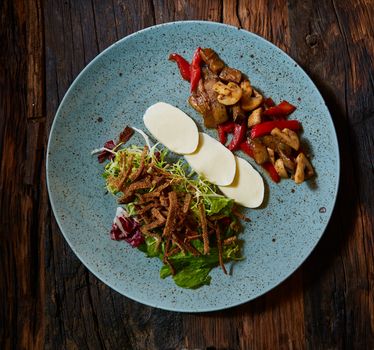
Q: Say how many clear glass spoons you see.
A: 0